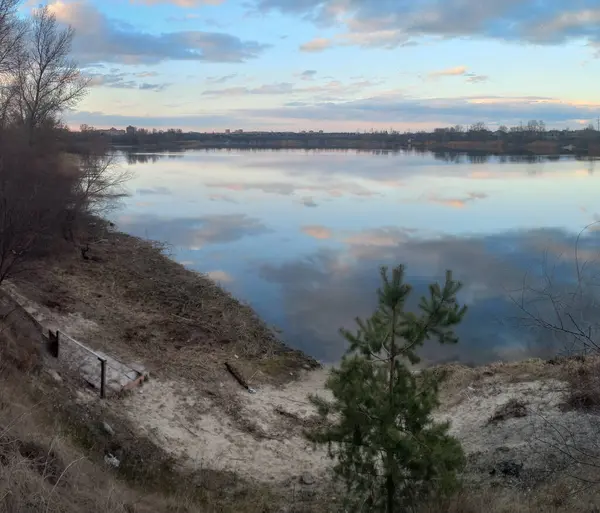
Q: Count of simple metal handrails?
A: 1